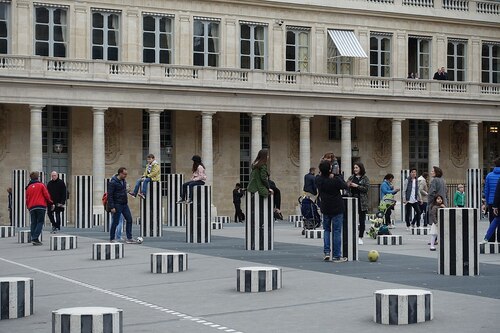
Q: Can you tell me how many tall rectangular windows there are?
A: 12